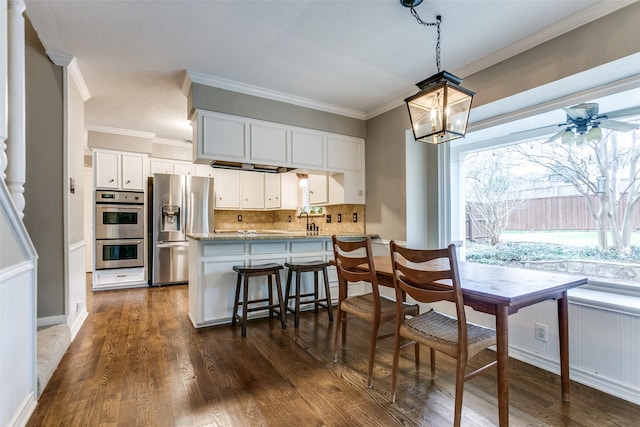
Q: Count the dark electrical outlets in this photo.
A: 5